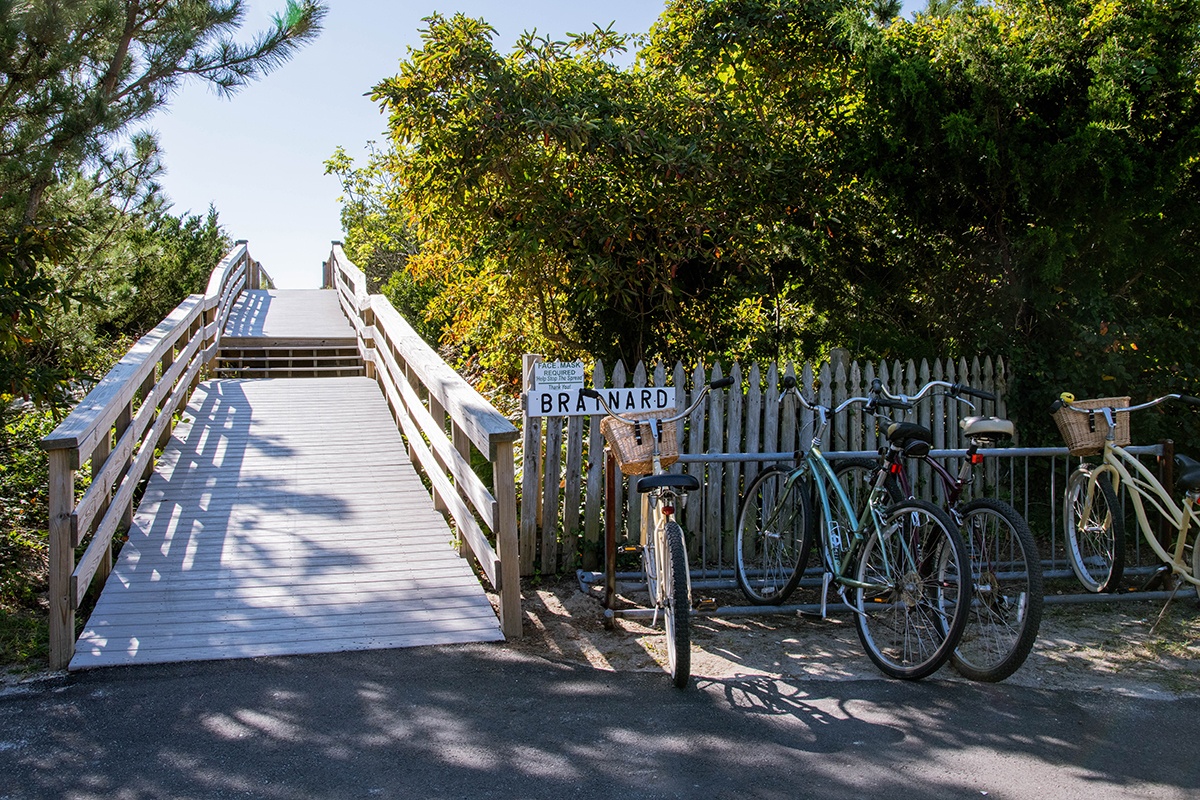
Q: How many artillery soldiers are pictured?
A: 0